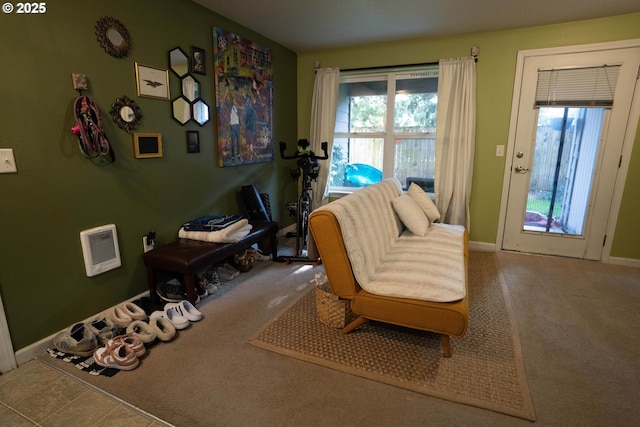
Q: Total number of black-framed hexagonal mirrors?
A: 4